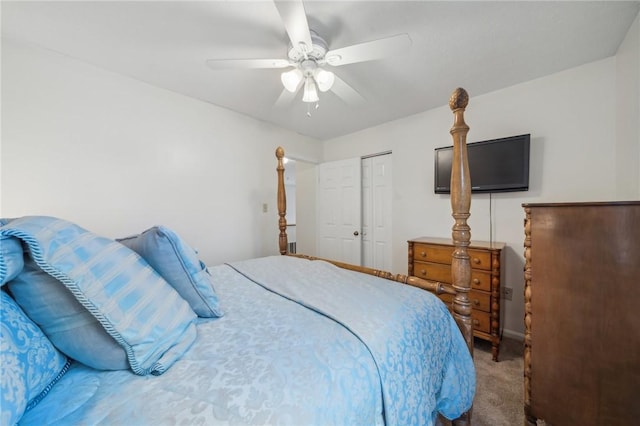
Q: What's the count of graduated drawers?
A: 4